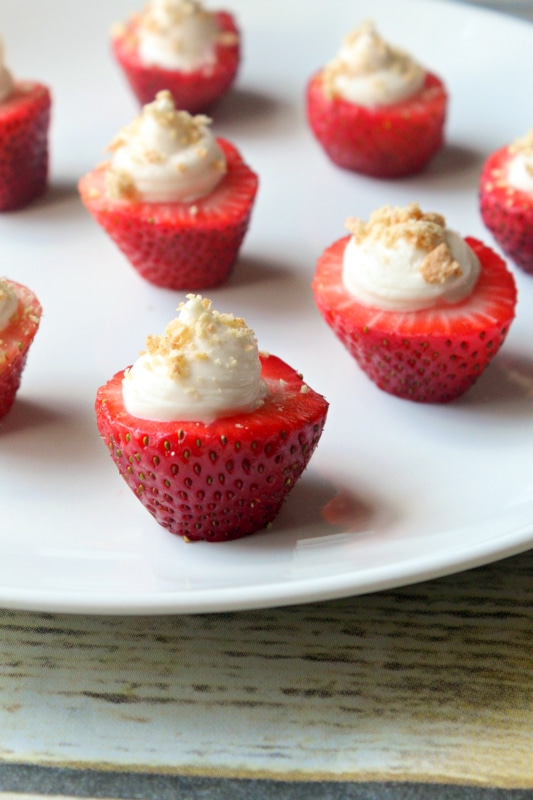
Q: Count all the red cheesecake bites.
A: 8